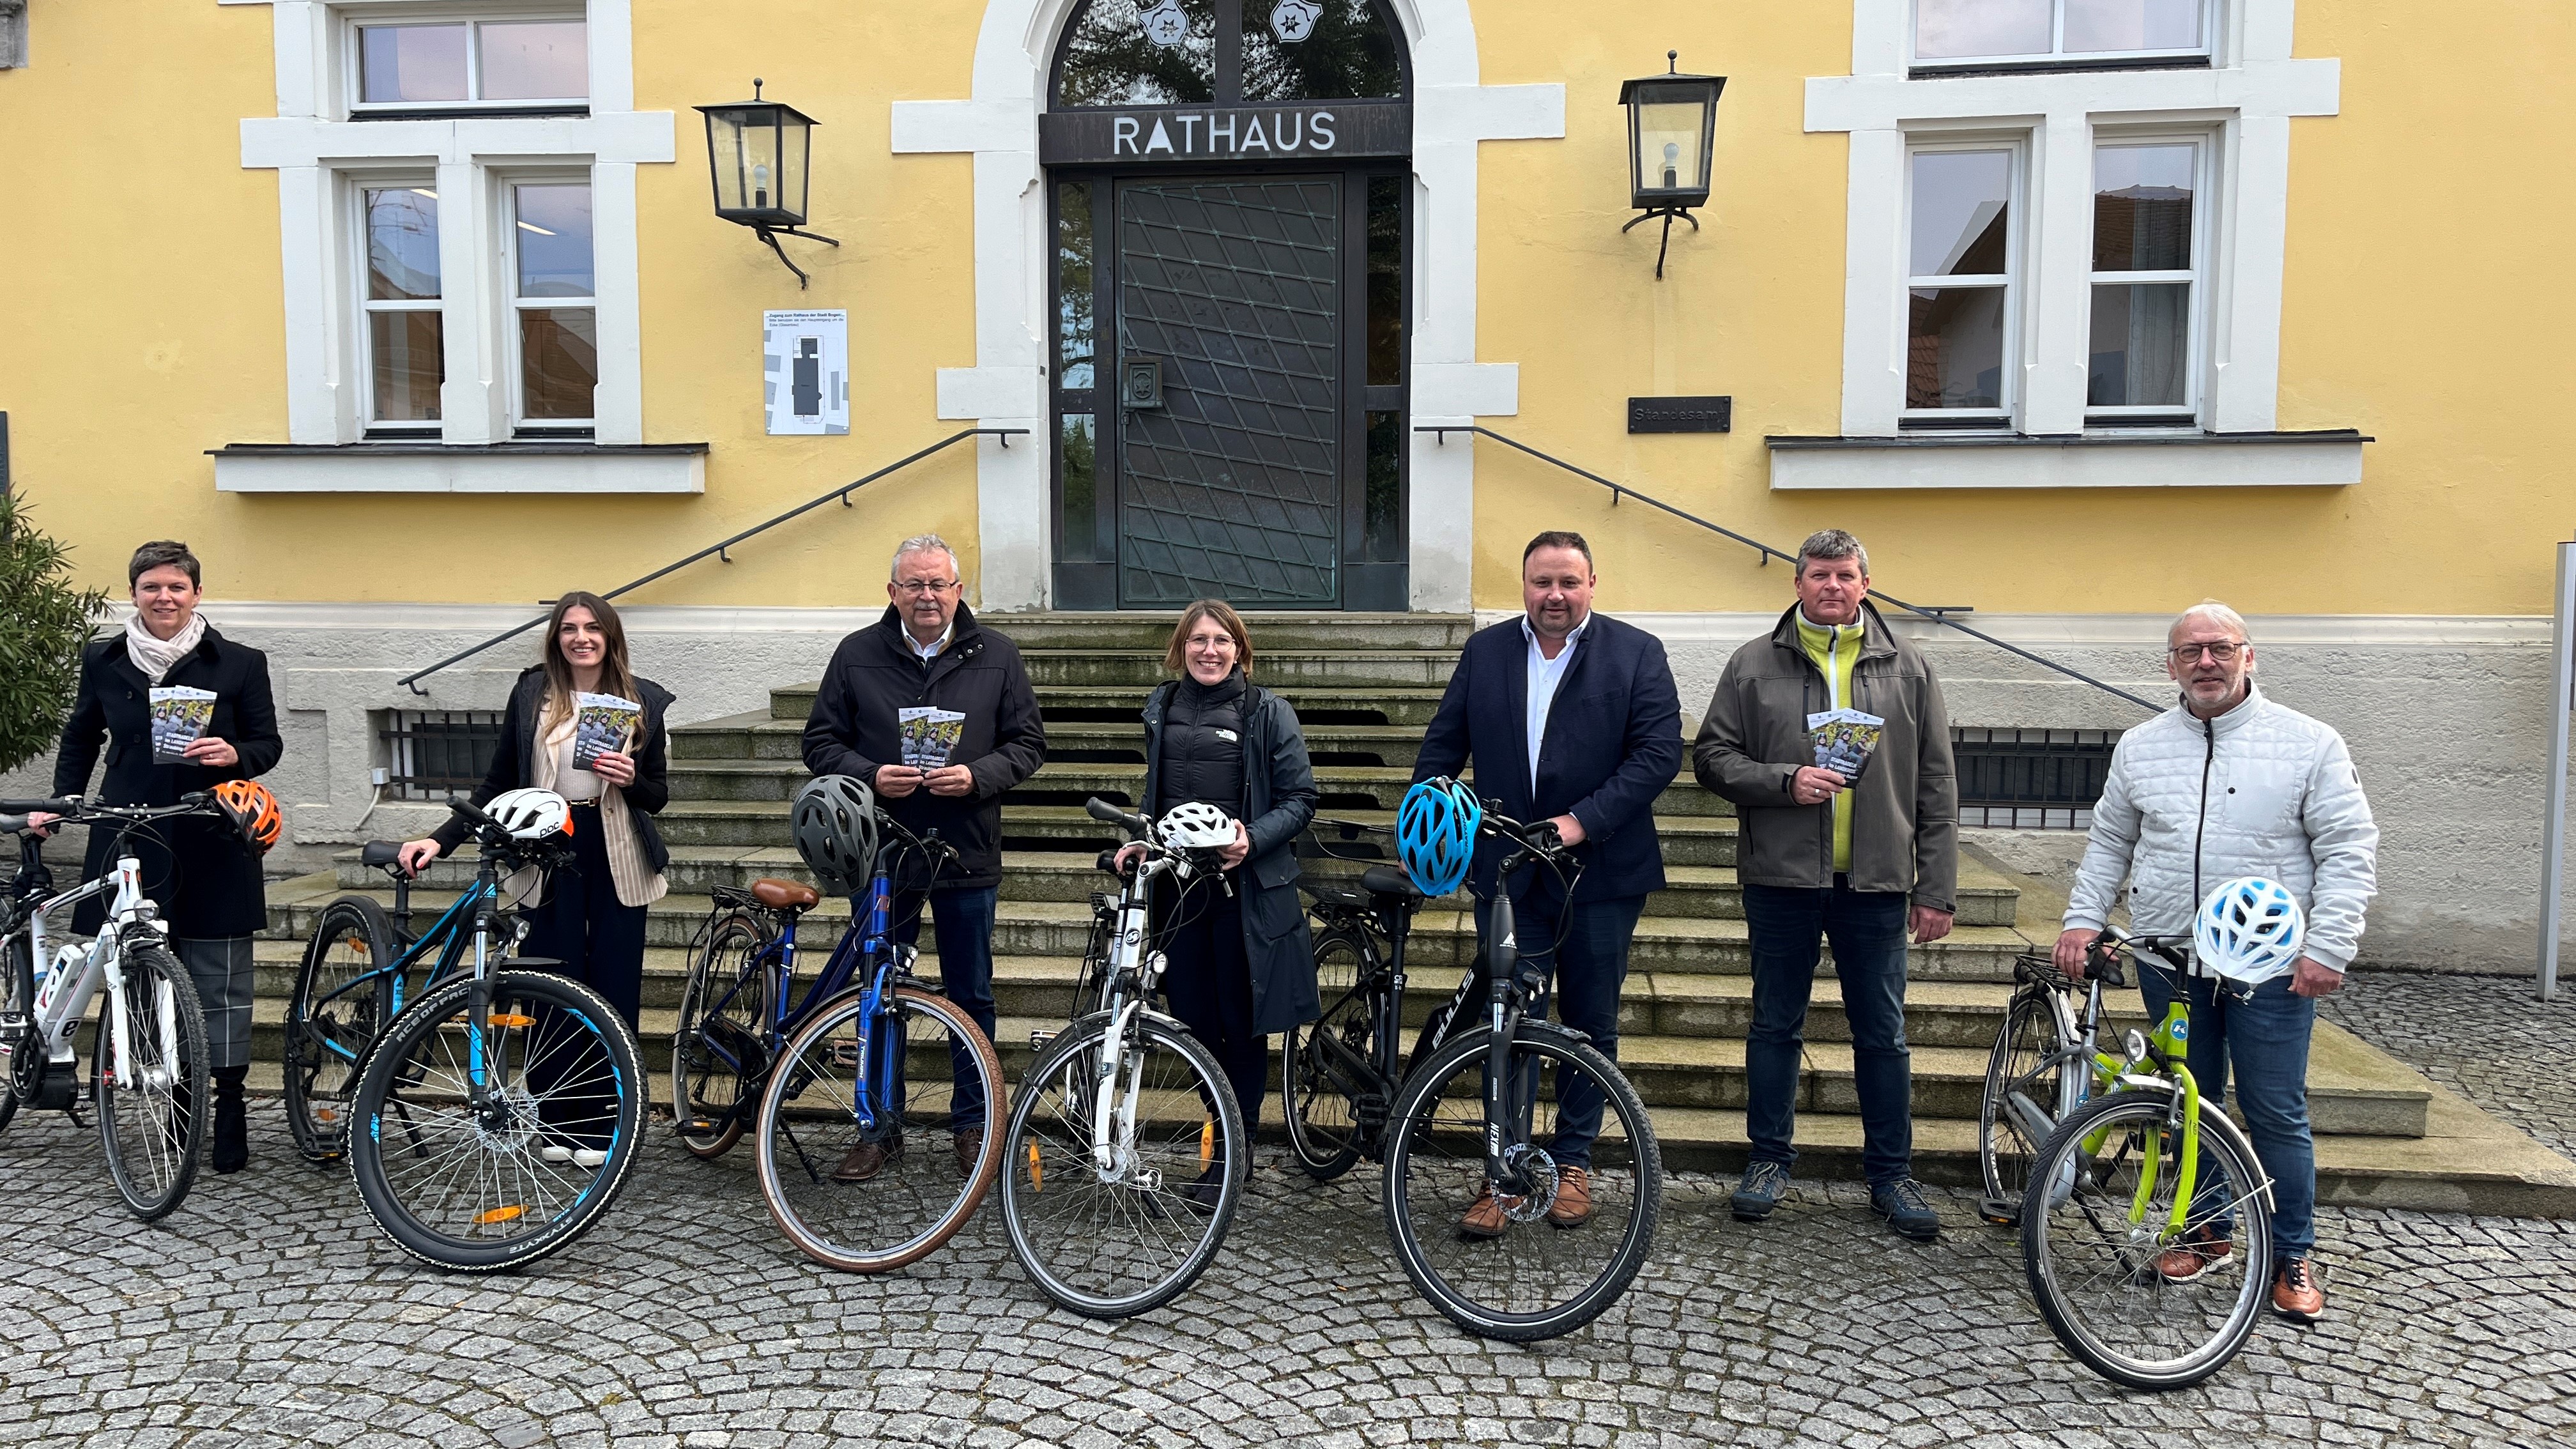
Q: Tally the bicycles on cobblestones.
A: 6